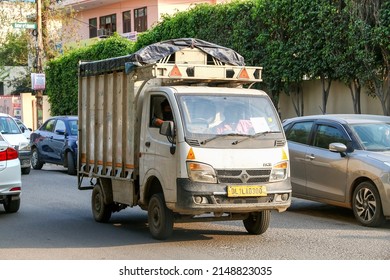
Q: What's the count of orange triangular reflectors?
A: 4